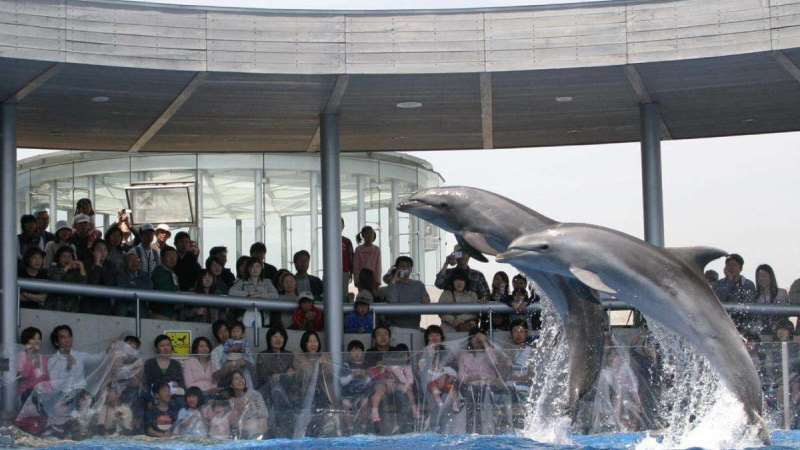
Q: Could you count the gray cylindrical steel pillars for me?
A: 3